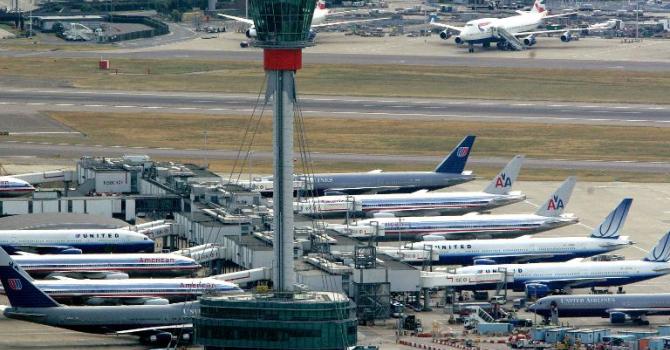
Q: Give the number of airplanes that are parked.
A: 13